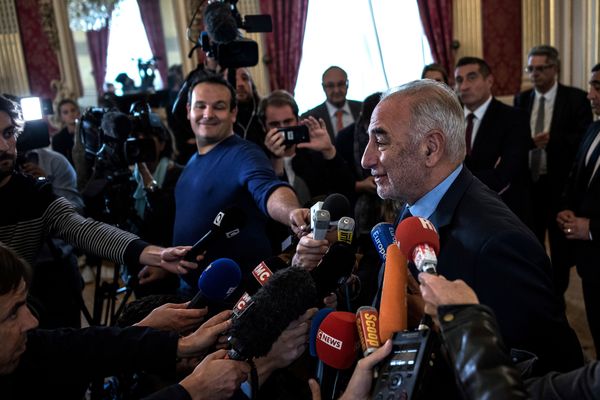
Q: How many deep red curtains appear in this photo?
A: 4